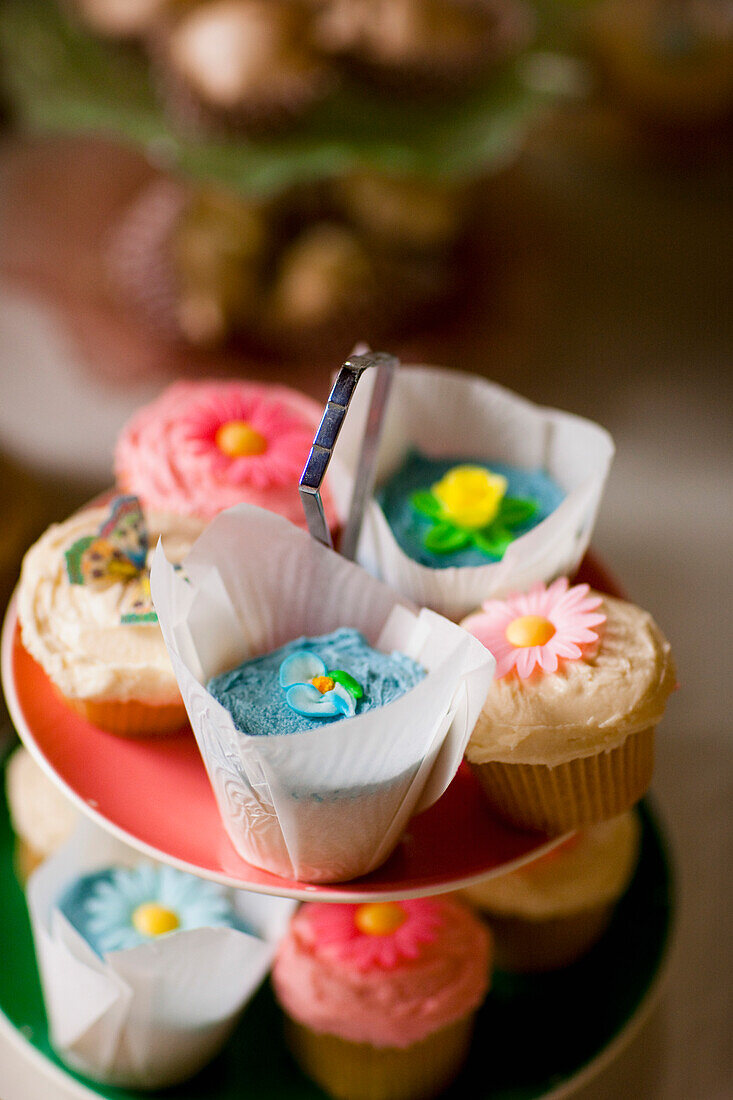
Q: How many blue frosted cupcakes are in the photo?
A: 3